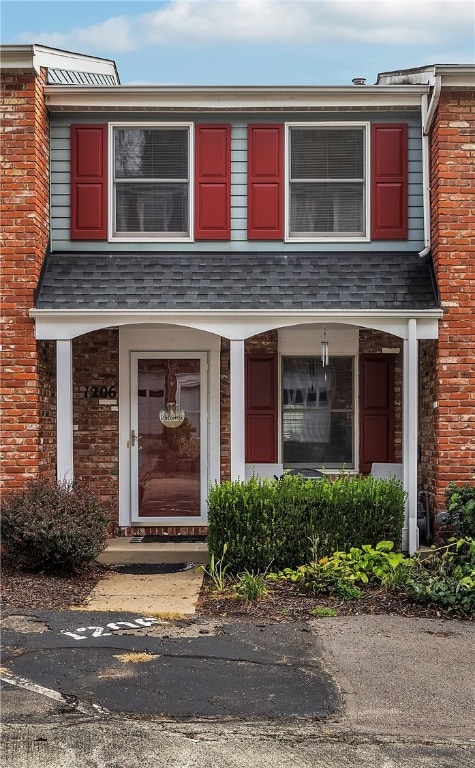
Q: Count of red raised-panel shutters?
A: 6